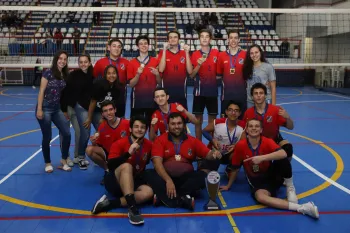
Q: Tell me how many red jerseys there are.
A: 11